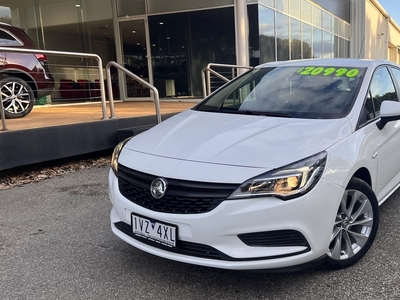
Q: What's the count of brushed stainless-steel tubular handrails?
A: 4